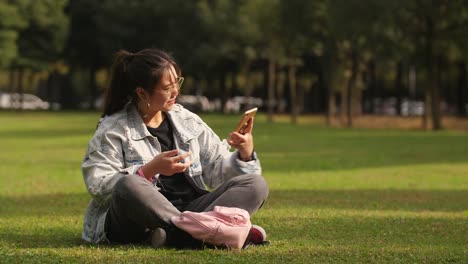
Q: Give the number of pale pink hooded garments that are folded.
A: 0